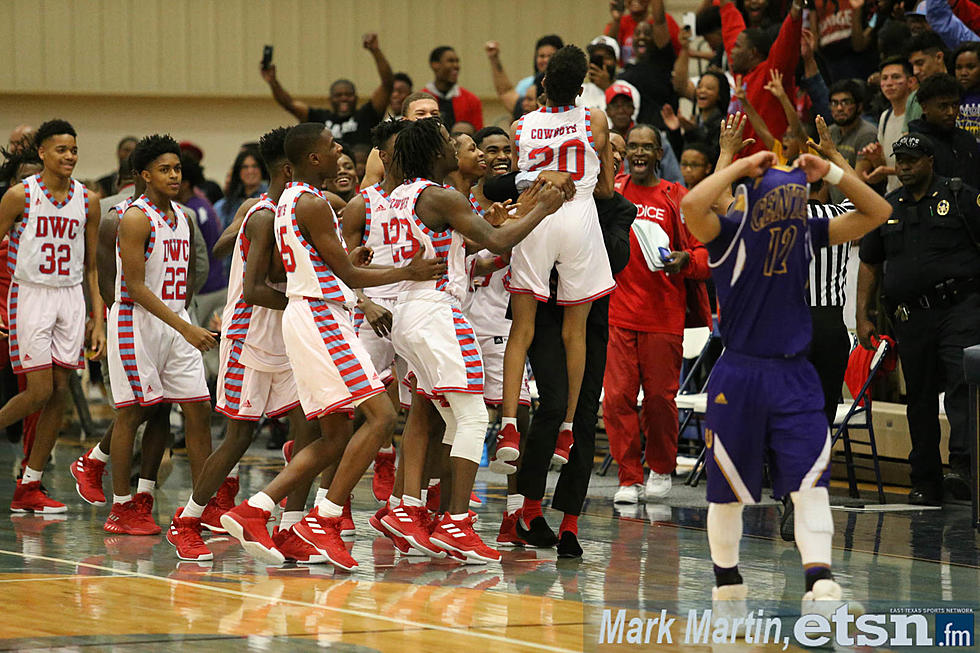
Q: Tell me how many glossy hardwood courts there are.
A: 1